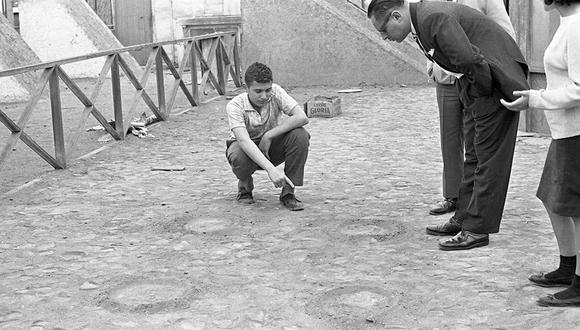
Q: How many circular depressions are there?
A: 4